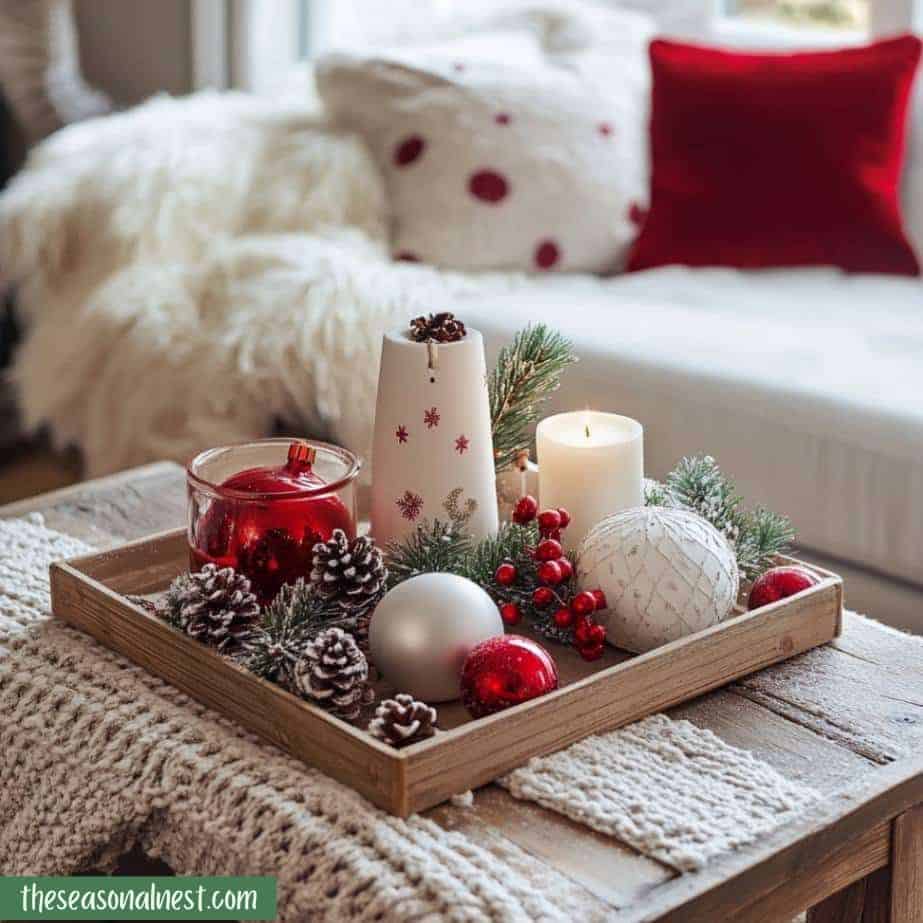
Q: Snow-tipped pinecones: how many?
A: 4